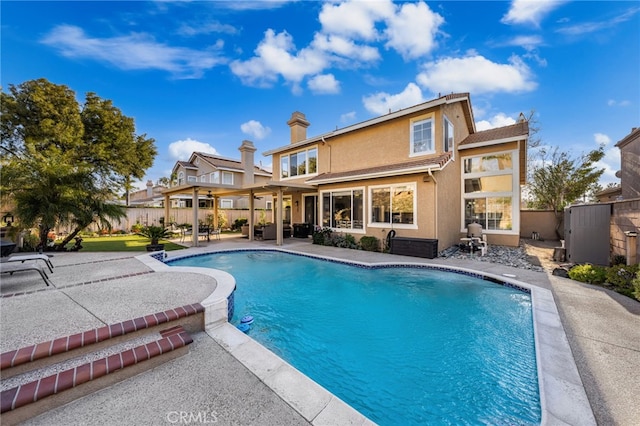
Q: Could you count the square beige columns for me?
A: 5